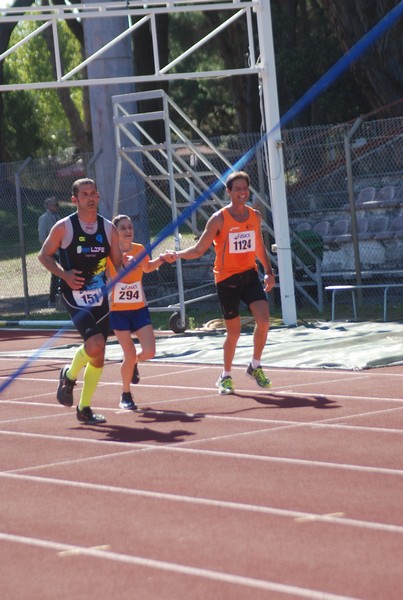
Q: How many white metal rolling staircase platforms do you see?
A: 1